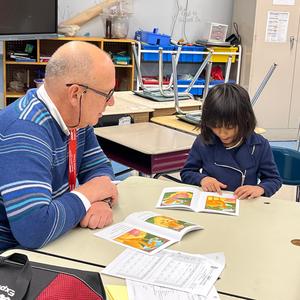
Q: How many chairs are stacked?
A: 2